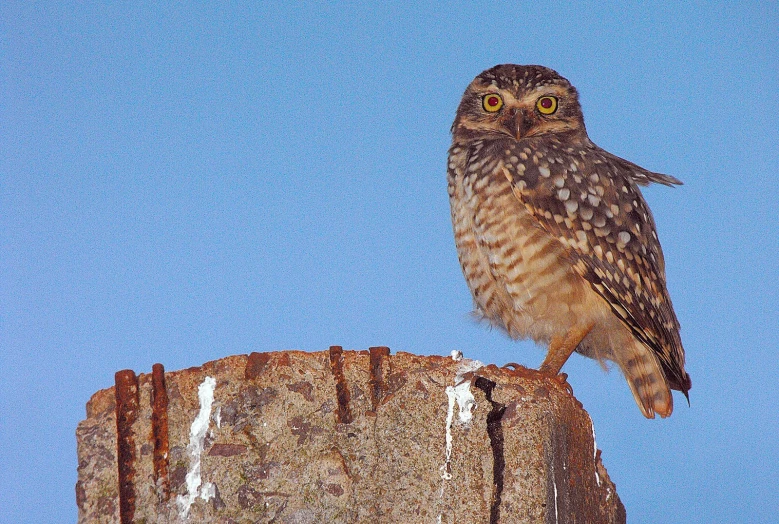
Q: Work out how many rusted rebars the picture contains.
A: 4